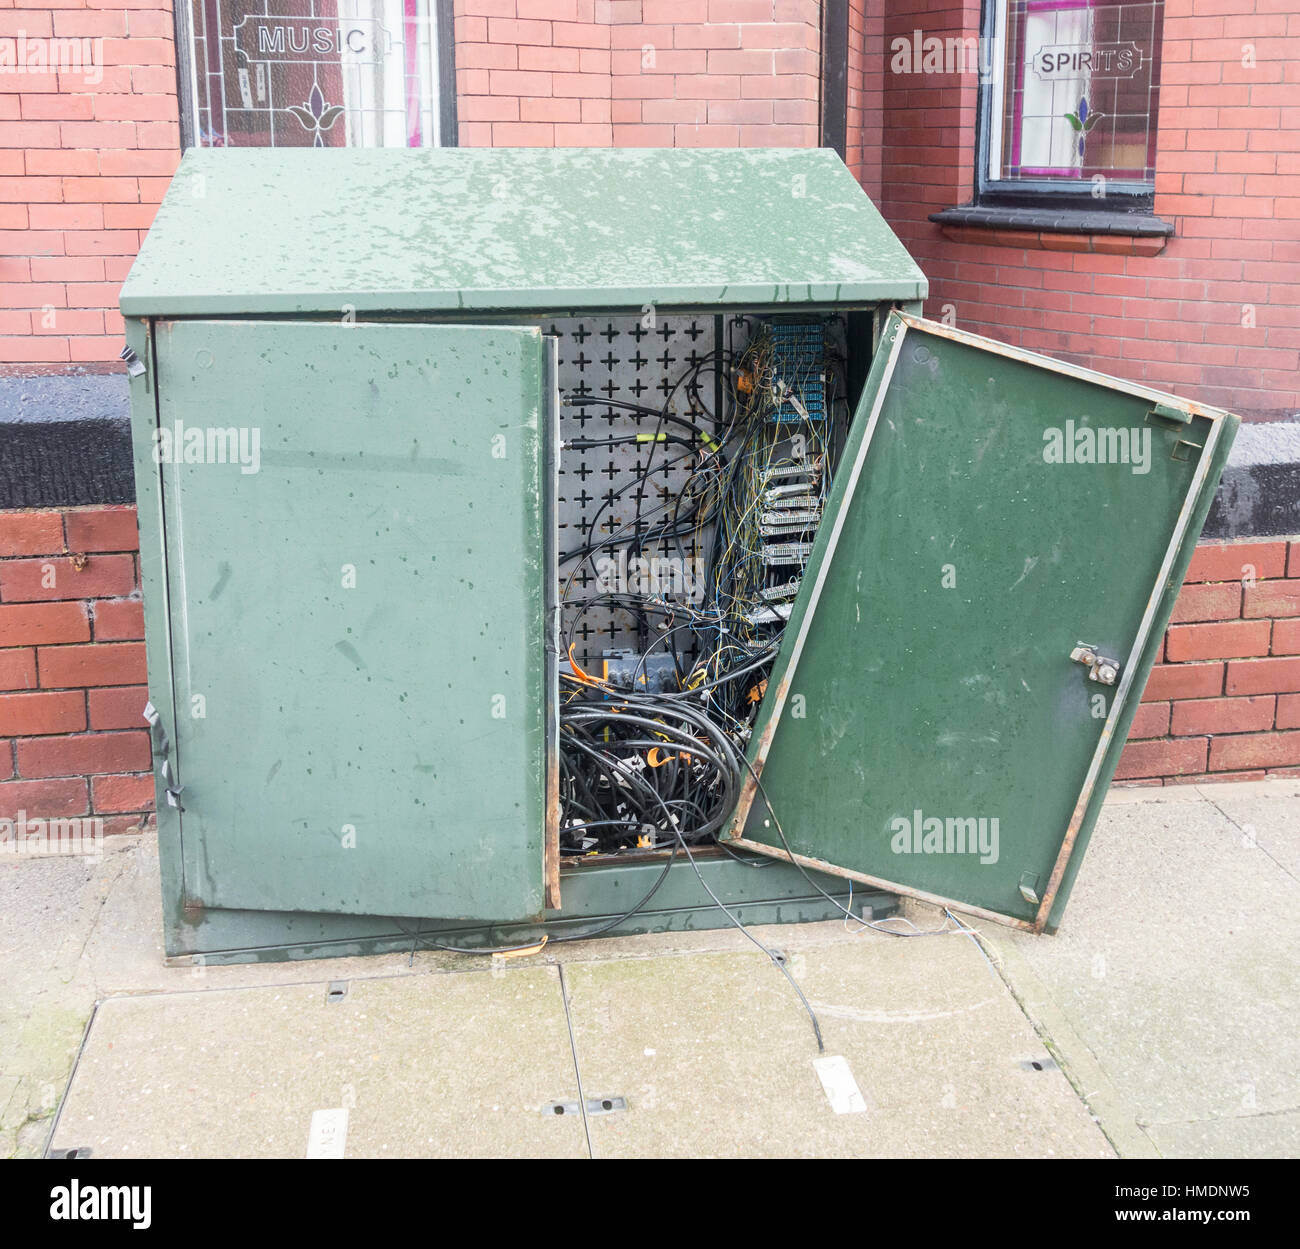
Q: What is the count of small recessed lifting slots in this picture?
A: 6